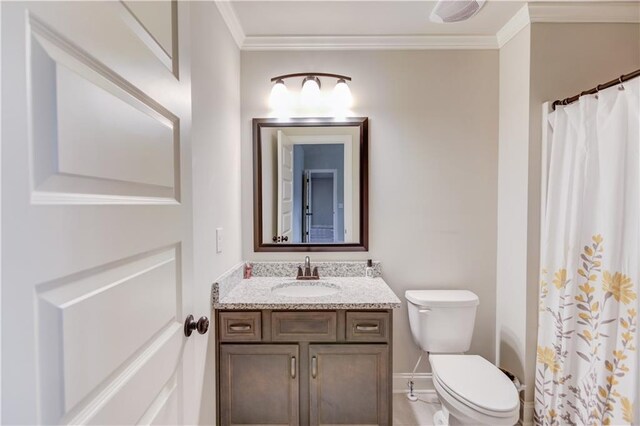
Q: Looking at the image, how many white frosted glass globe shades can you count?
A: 3